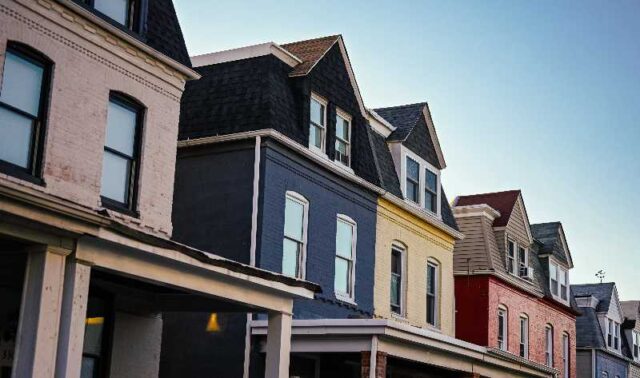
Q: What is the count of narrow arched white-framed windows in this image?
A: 8